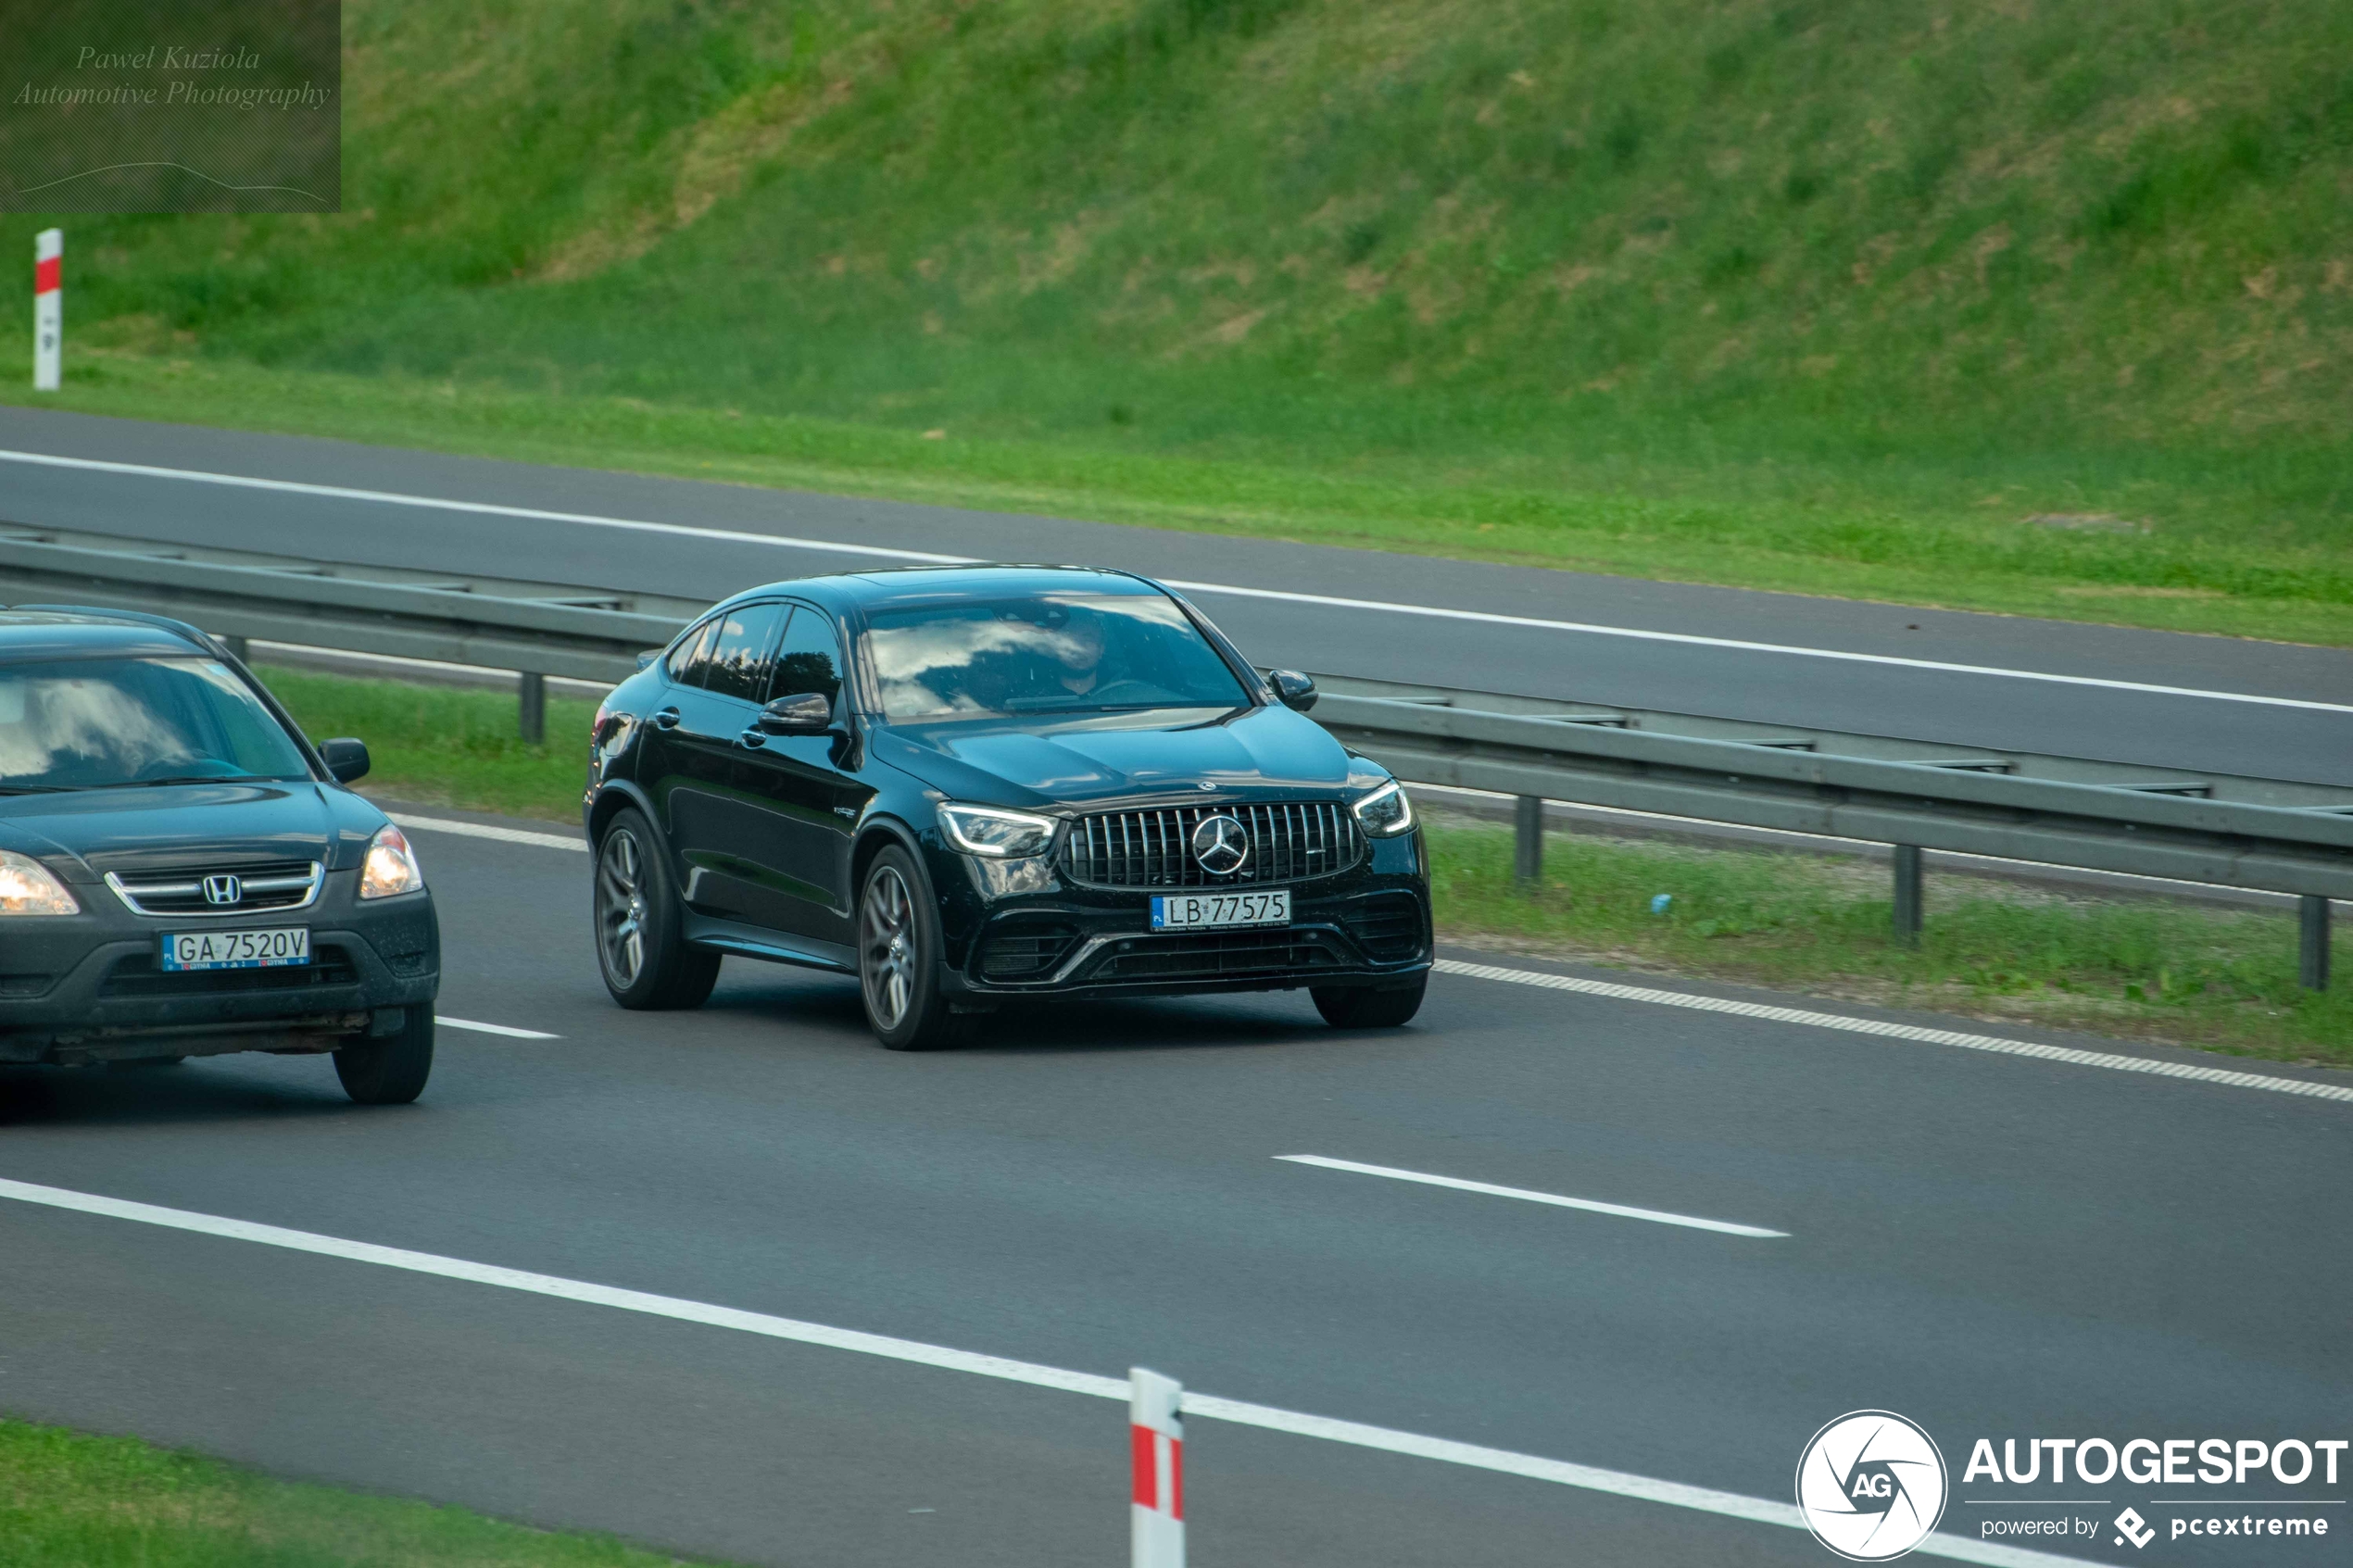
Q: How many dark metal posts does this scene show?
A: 5